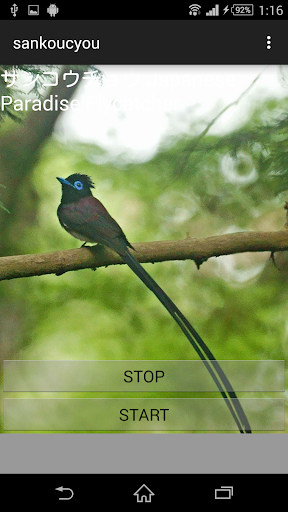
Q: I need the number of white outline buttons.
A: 3